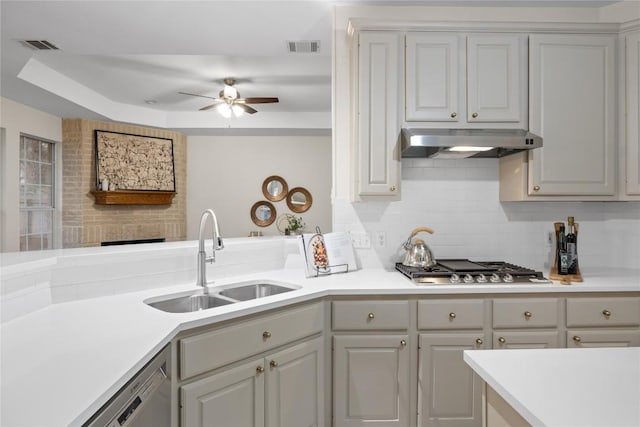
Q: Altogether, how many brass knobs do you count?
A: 15